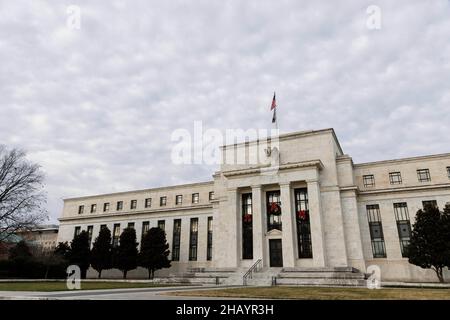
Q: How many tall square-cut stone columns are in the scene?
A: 4